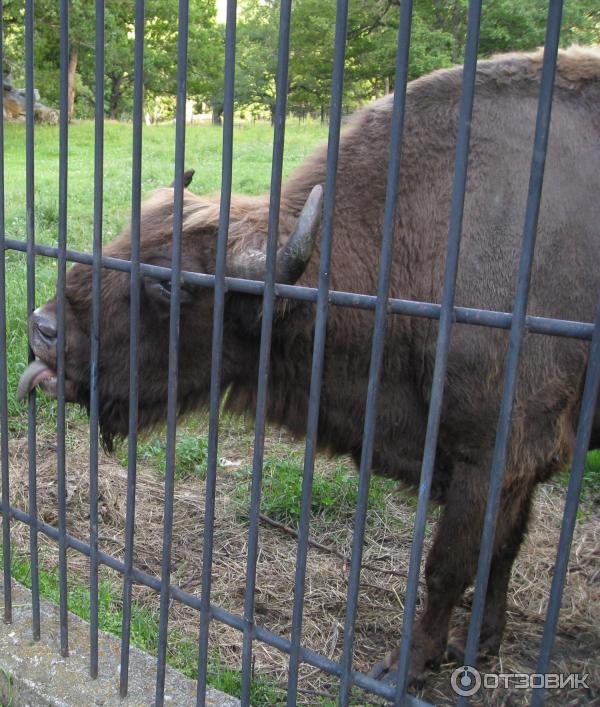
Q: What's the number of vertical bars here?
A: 13